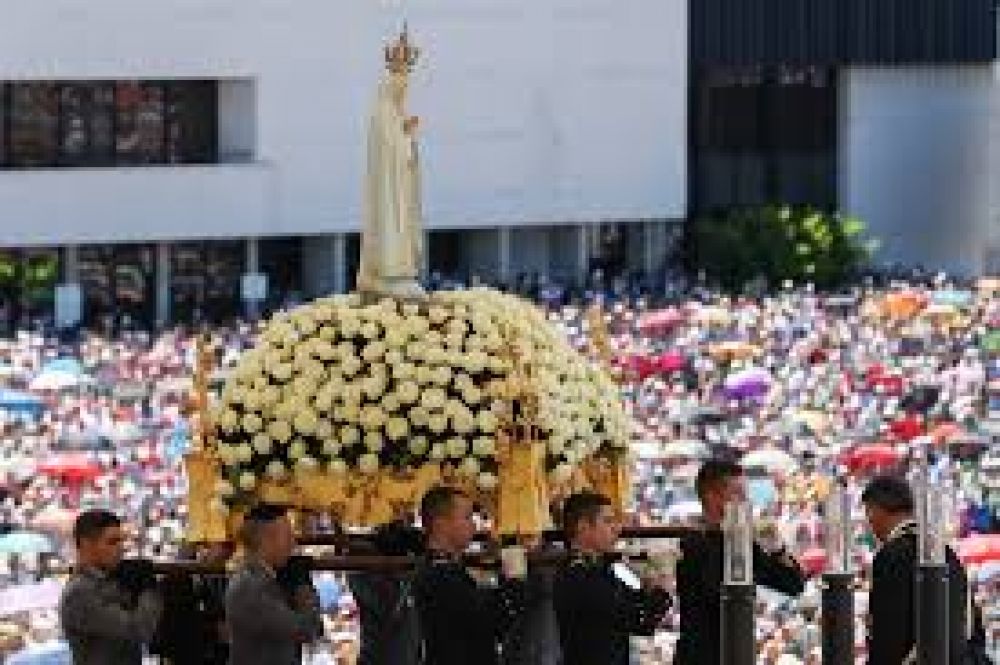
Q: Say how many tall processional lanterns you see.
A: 3